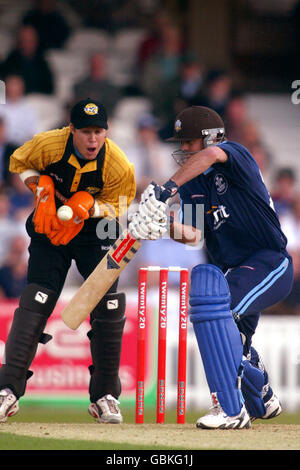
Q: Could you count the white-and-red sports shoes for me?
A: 2